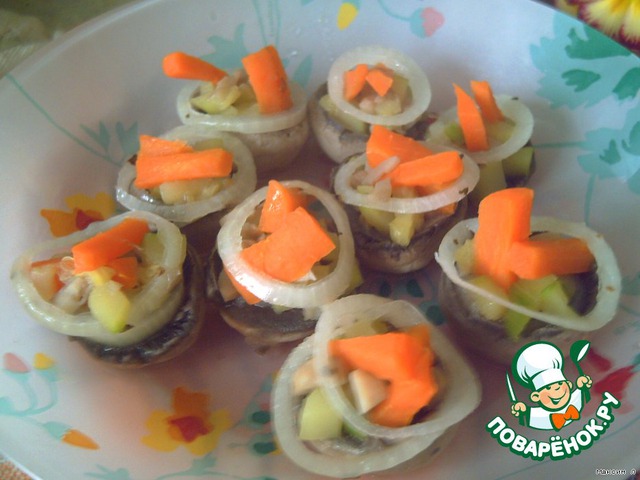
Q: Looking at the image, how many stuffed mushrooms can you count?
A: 9